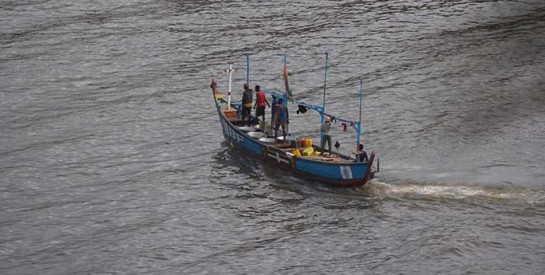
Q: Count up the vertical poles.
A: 5